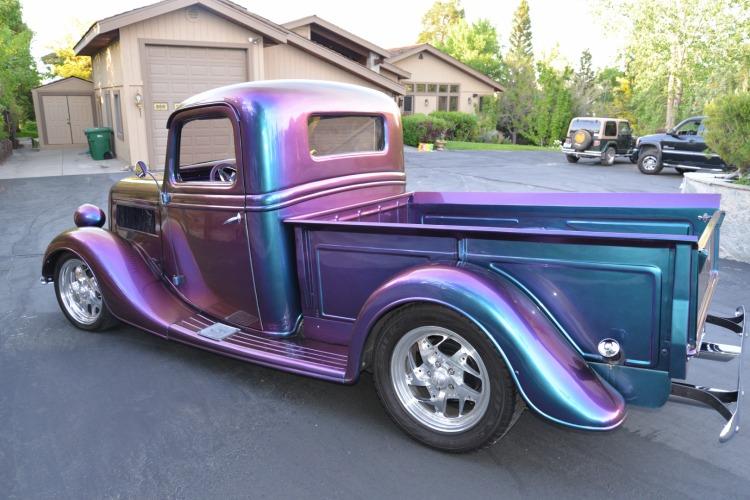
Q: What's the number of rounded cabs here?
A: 1